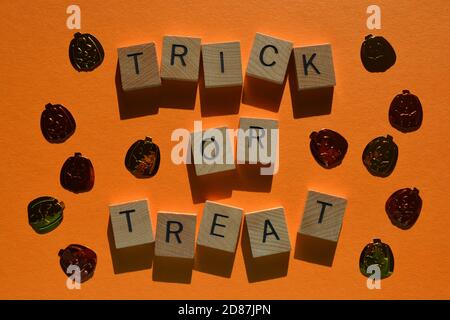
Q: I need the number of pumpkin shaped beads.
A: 12